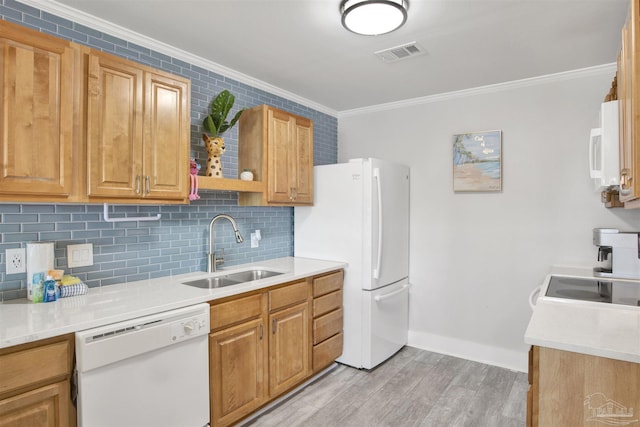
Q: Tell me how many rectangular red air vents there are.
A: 0